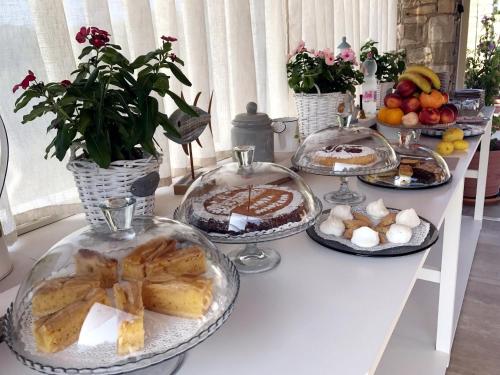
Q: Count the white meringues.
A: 6